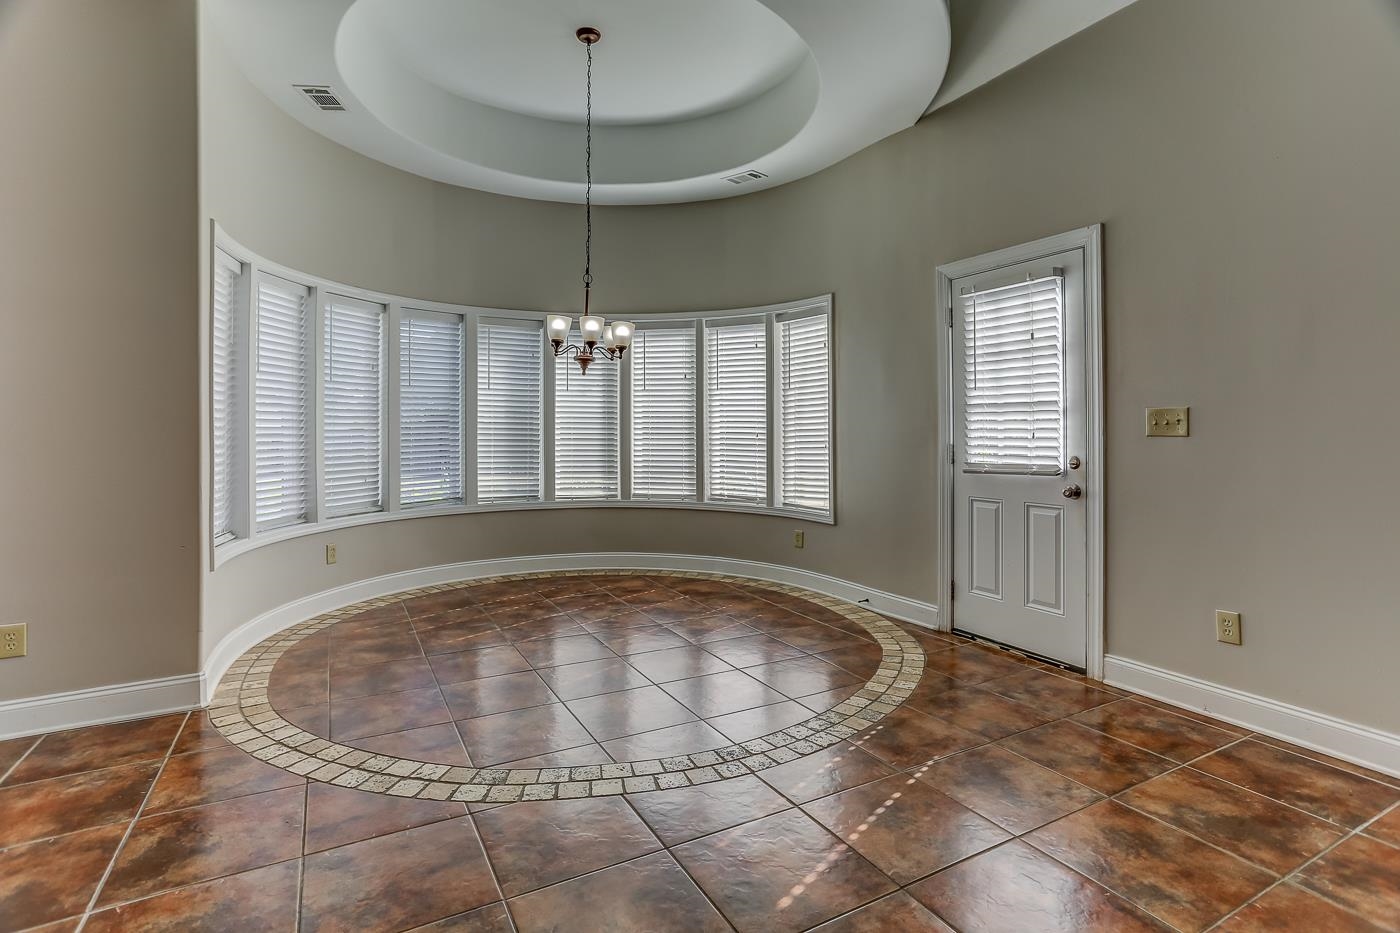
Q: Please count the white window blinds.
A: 10